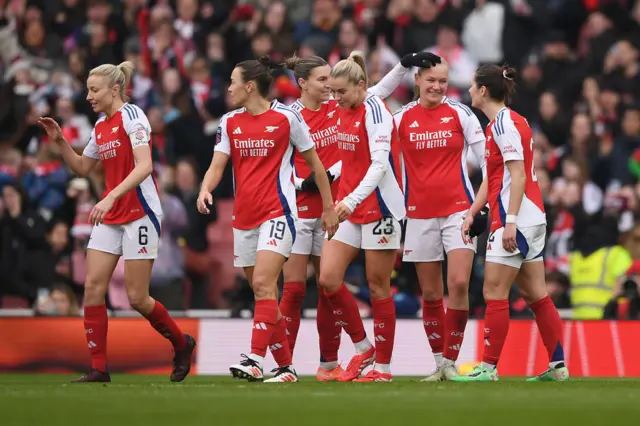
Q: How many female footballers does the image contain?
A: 6